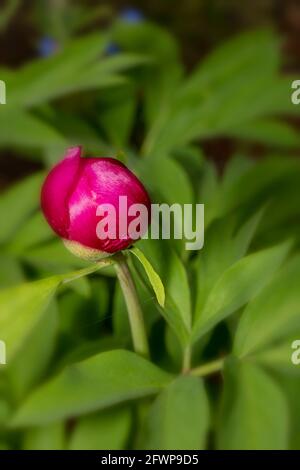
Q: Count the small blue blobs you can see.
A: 3